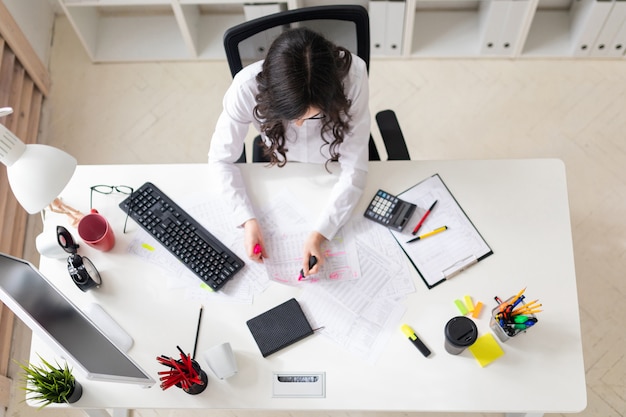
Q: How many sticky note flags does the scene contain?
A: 3